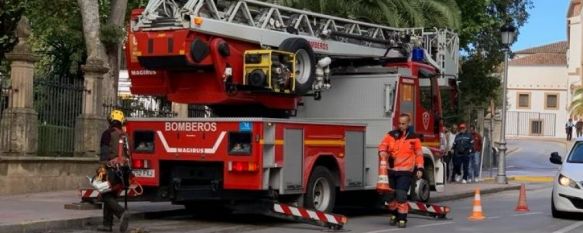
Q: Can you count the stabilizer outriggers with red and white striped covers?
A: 3